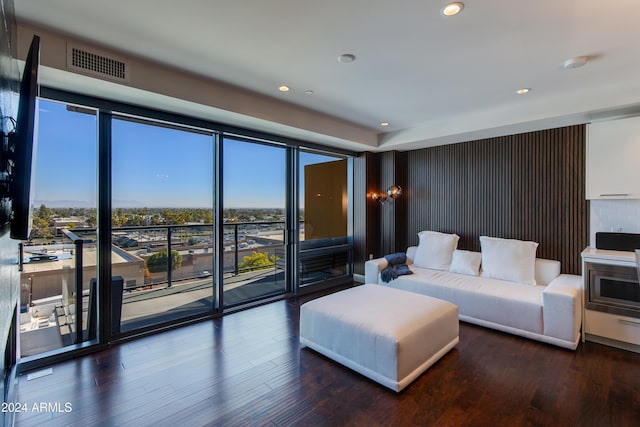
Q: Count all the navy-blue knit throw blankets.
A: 1